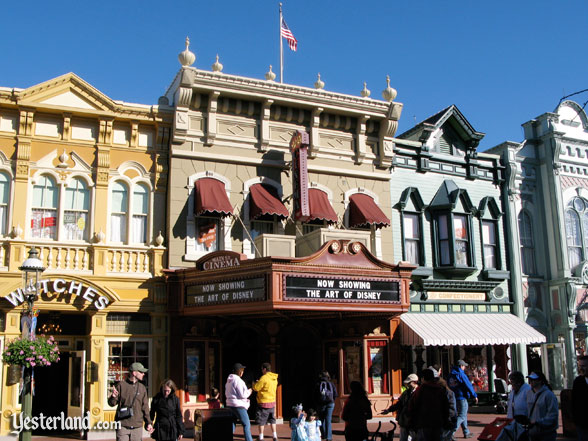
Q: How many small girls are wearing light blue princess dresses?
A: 2